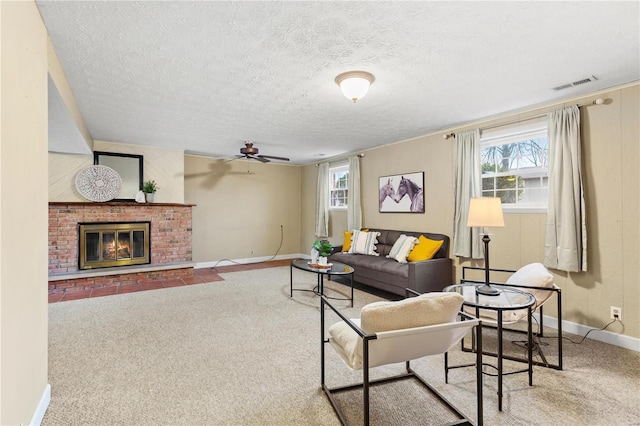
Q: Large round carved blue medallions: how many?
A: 0